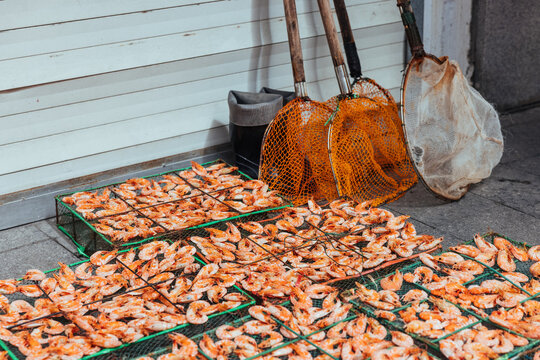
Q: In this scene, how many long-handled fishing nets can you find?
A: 4